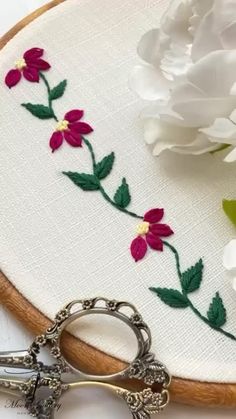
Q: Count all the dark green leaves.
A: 8